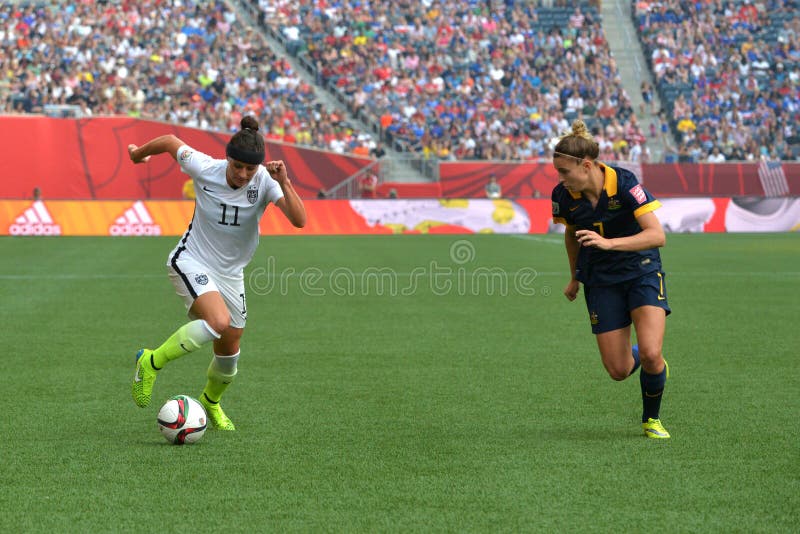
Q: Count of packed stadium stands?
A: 3